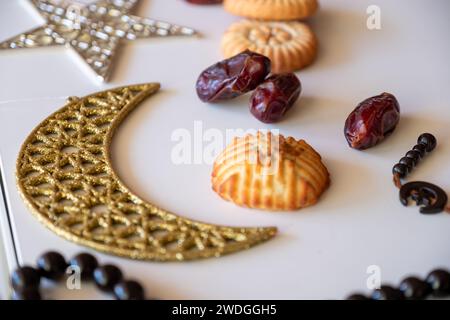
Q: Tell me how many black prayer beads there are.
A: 15